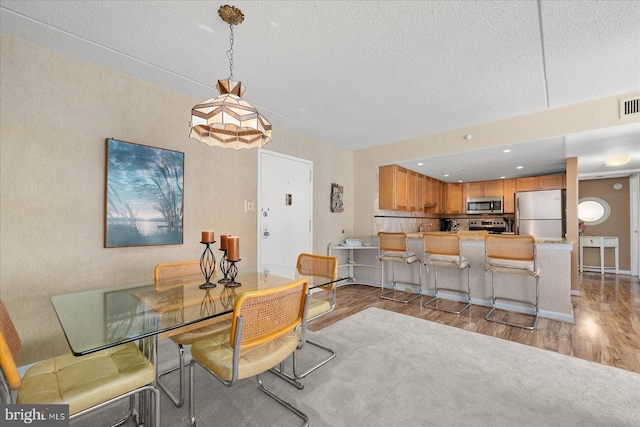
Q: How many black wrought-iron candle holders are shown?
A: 3